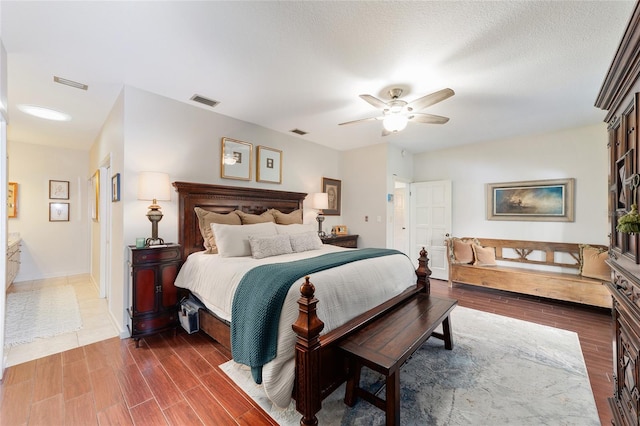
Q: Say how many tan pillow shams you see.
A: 3